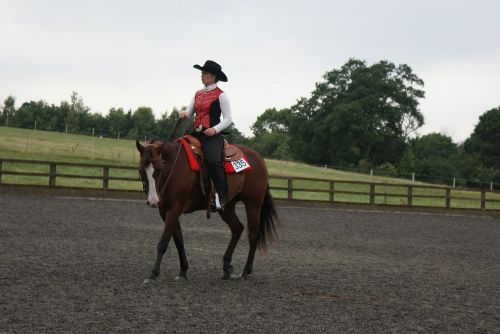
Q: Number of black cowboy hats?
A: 1